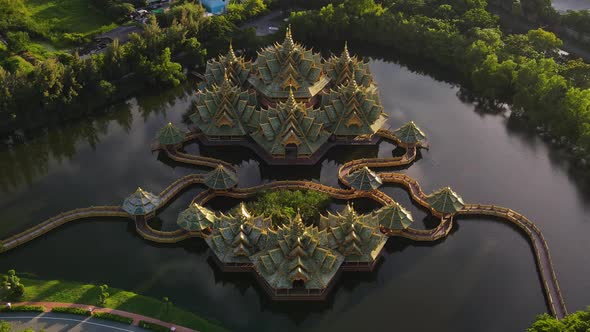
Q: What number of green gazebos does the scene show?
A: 8